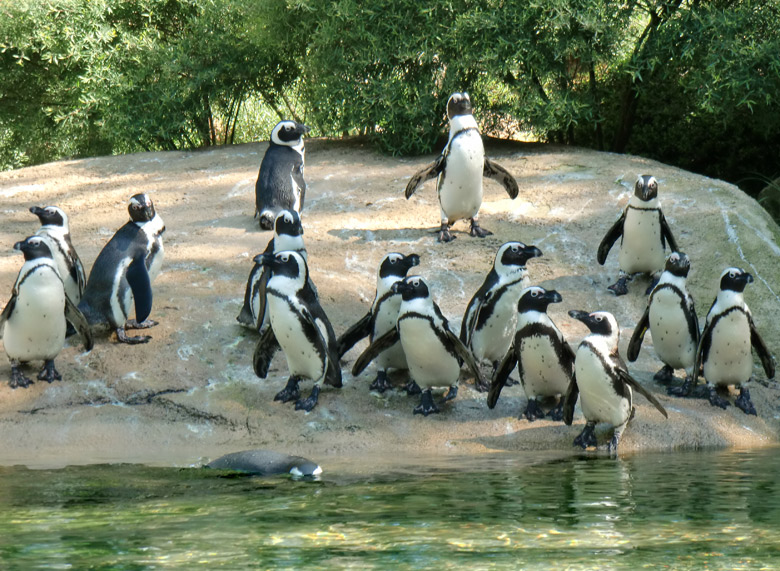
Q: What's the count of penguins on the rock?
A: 15